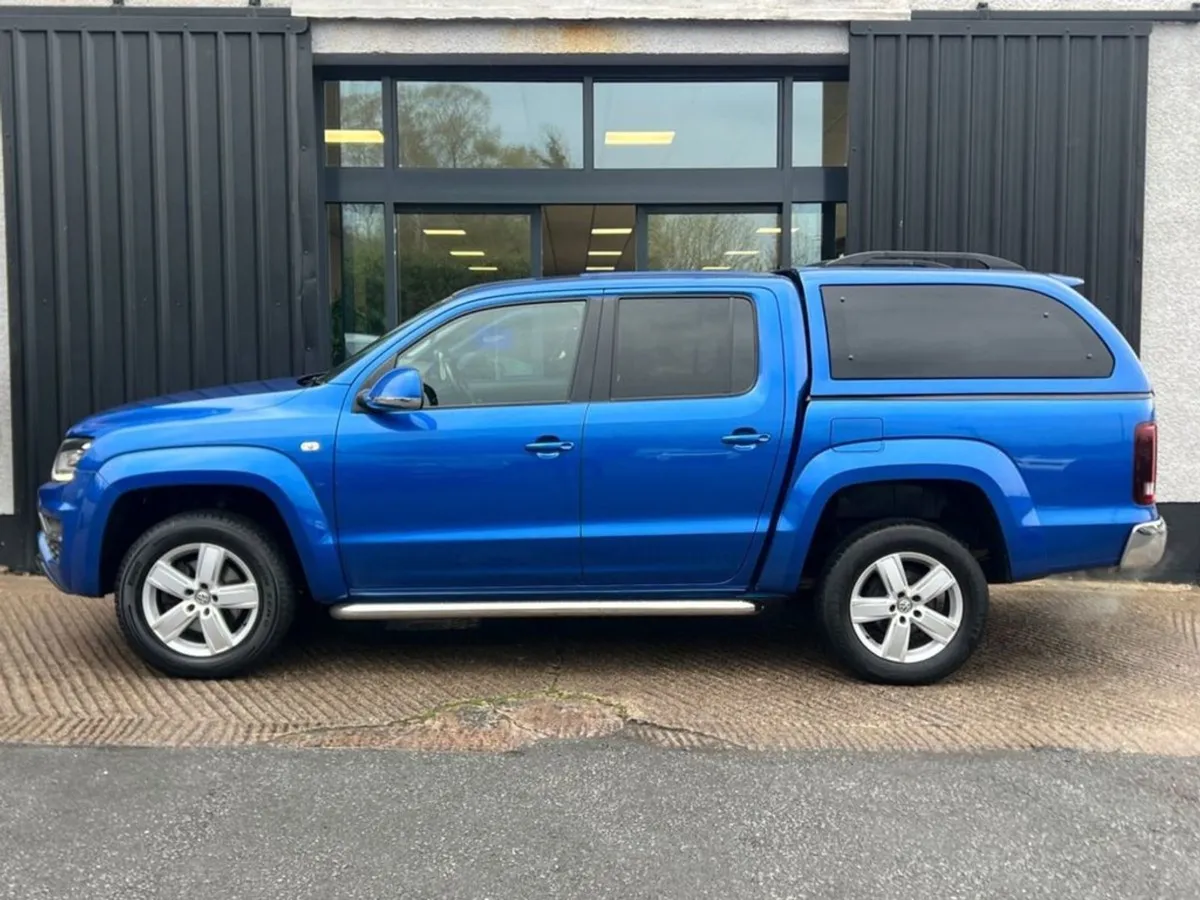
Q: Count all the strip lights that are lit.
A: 11